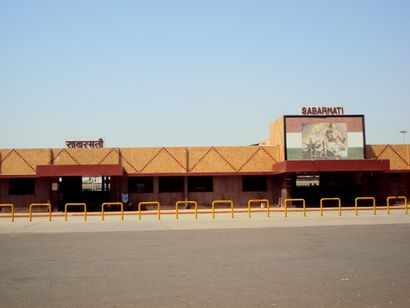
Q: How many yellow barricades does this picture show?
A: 12